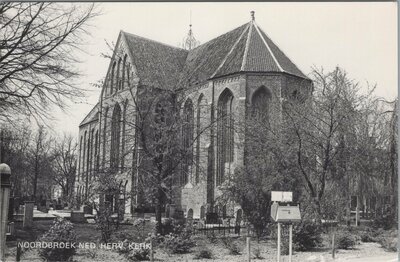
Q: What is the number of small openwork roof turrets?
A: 1